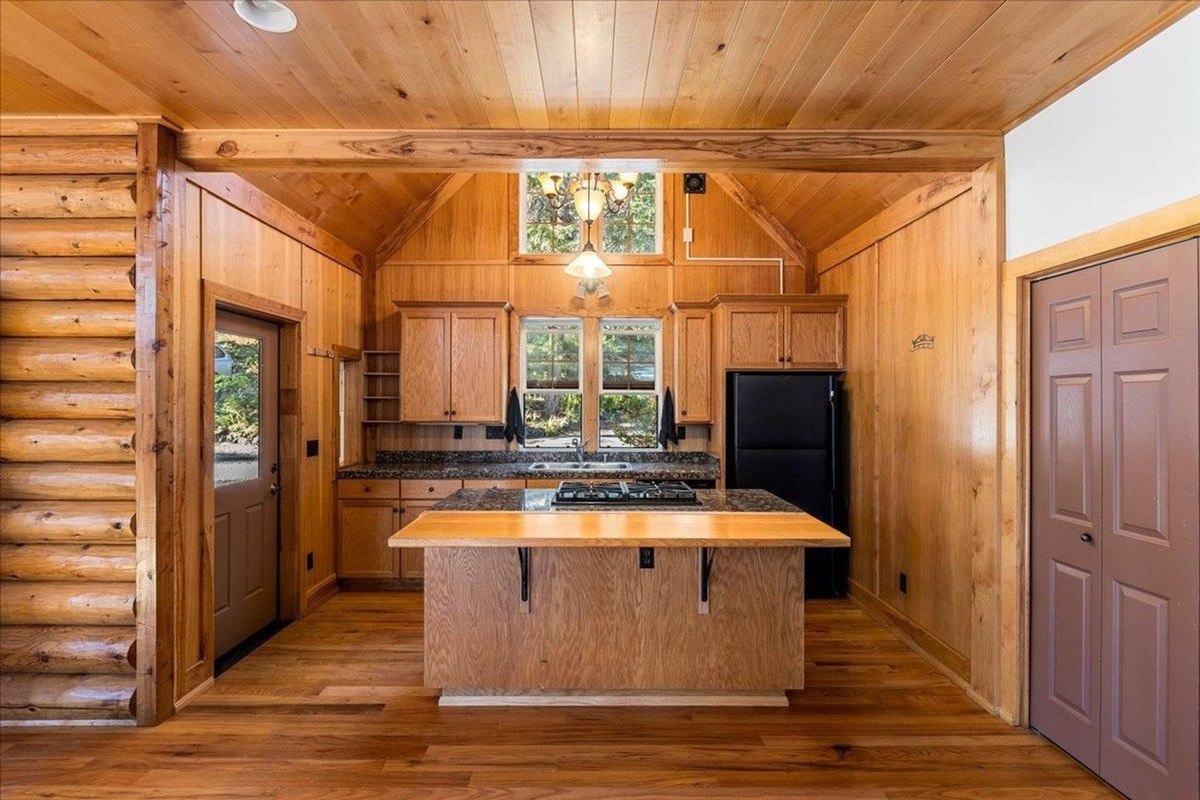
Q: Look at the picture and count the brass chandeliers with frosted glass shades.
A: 1